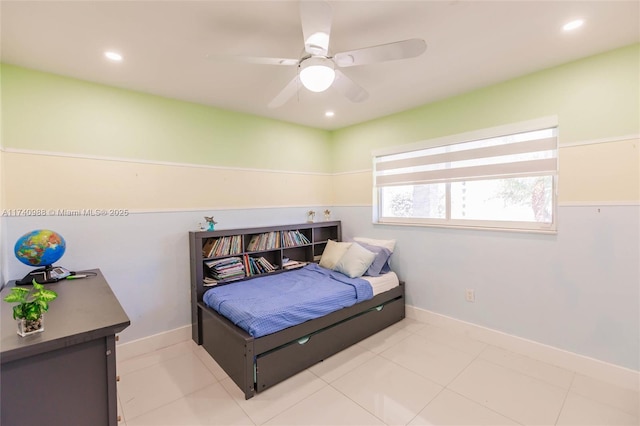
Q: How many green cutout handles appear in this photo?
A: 2